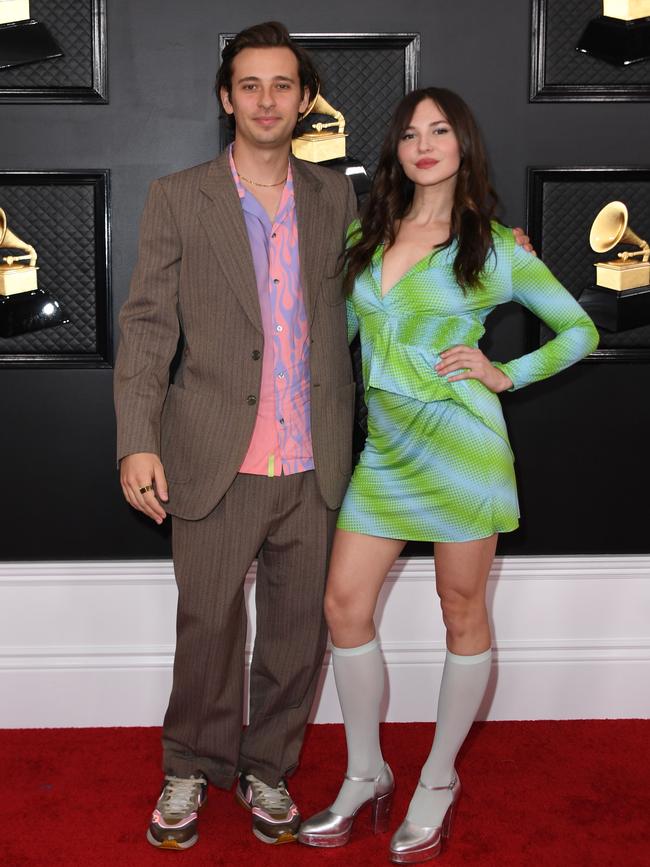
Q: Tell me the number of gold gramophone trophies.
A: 5